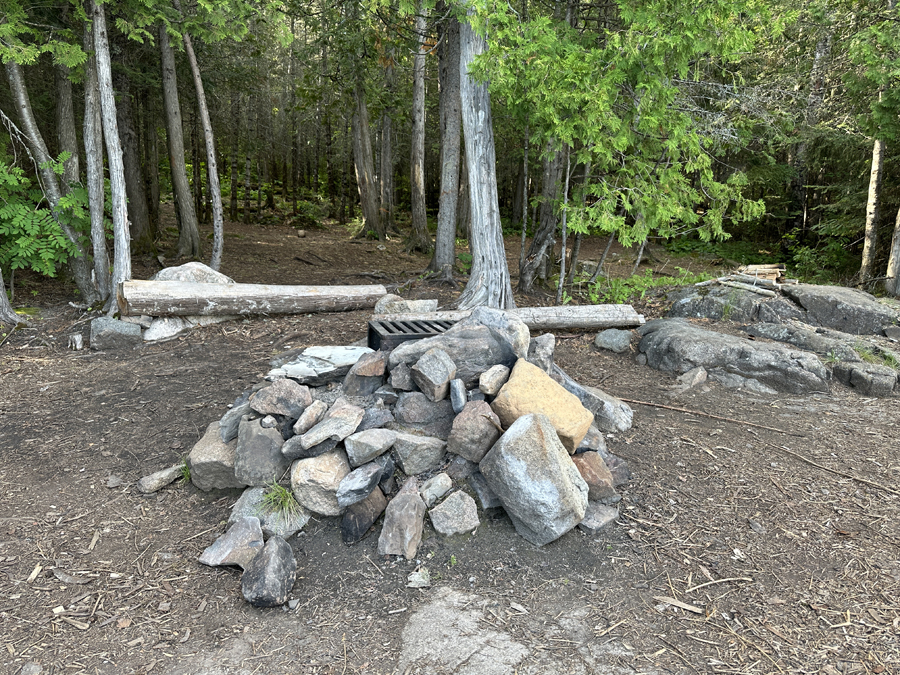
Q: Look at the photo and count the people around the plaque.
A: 0